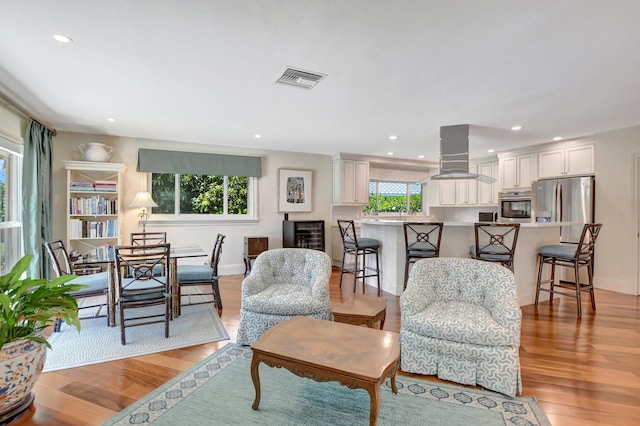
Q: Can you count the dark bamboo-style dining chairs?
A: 4